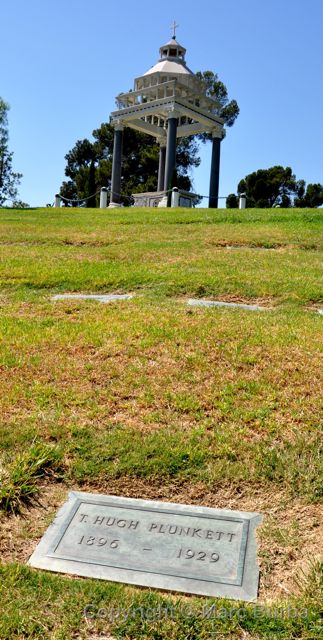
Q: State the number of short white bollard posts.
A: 4